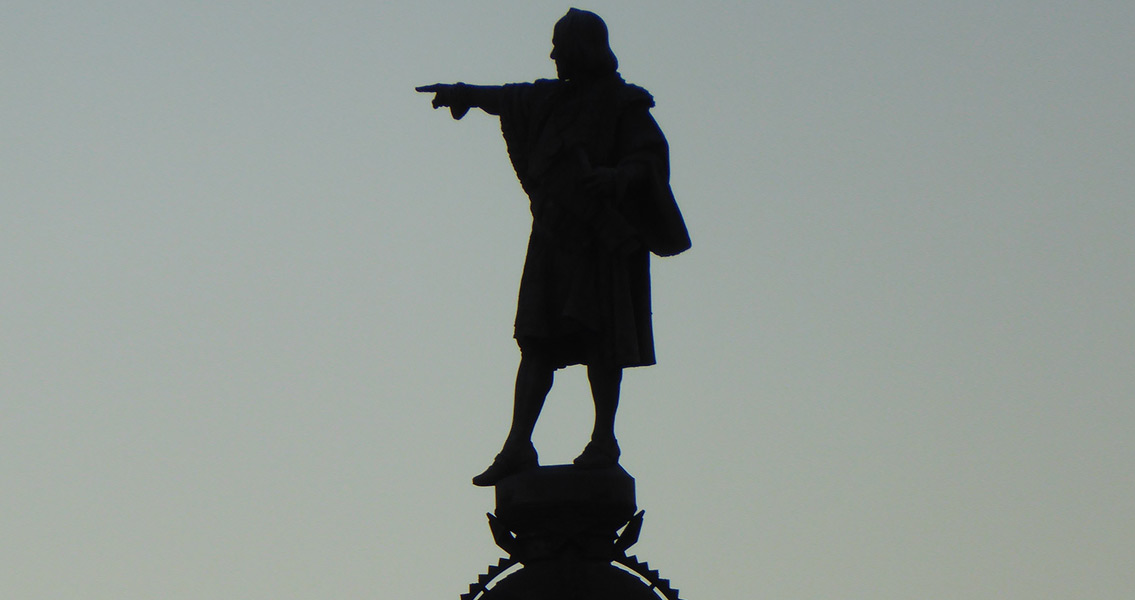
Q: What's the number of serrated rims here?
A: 2